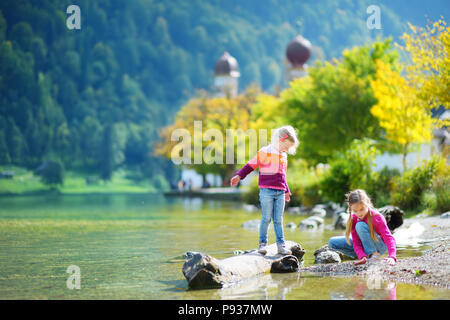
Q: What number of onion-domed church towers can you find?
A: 2